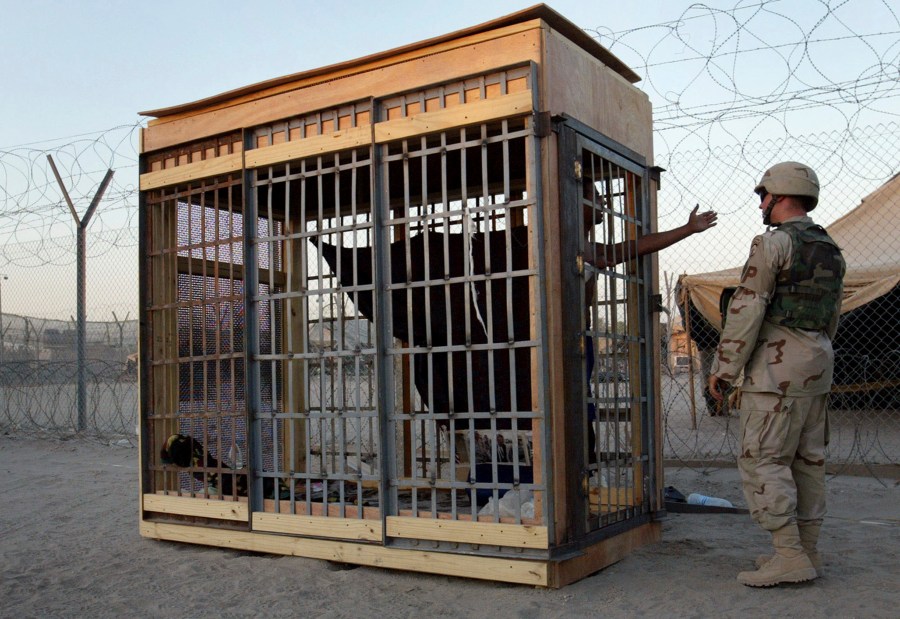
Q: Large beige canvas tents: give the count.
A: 1